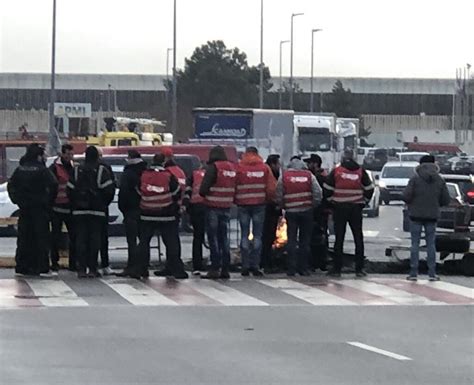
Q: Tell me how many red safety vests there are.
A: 8